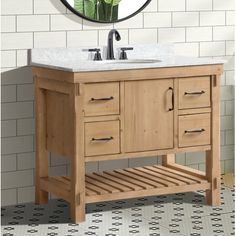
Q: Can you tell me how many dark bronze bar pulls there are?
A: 5